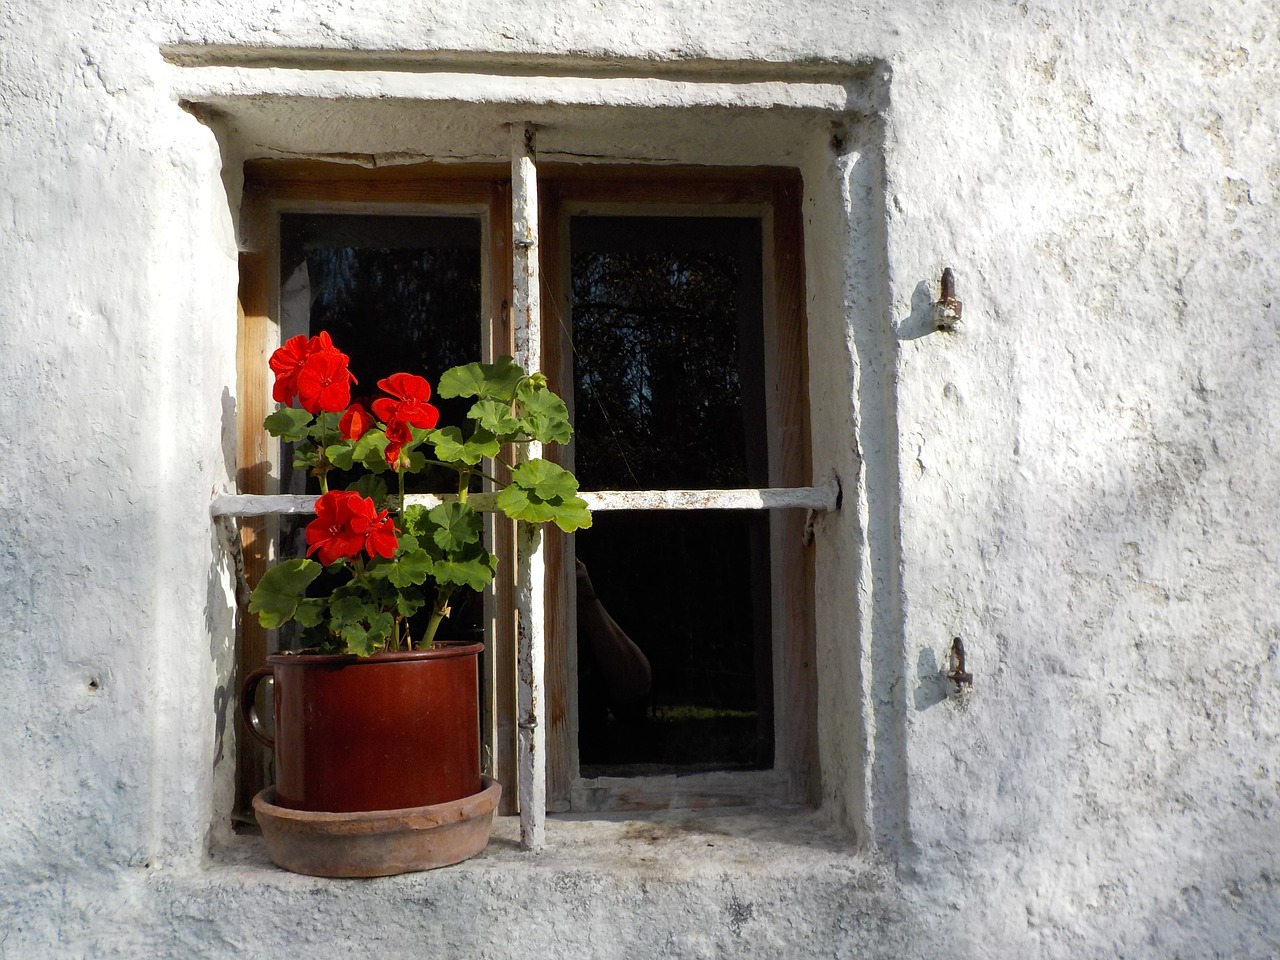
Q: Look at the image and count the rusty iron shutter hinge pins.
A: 2